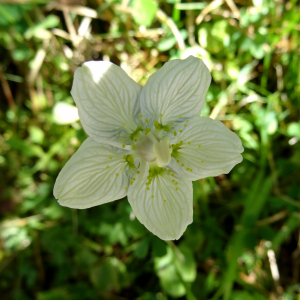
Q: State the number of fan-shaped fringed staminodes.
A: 5